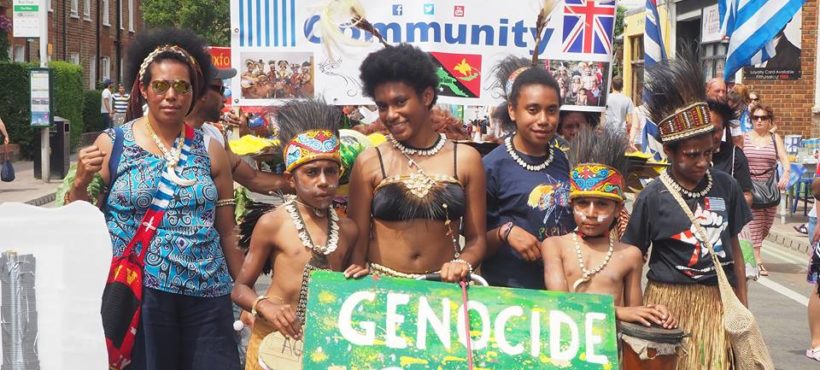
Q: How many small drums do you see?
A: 2